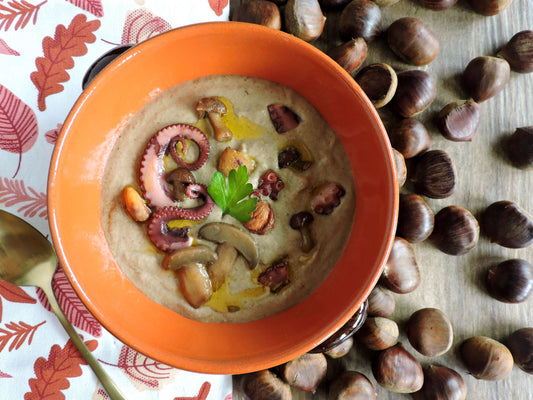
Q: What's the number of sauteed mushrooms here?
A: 6